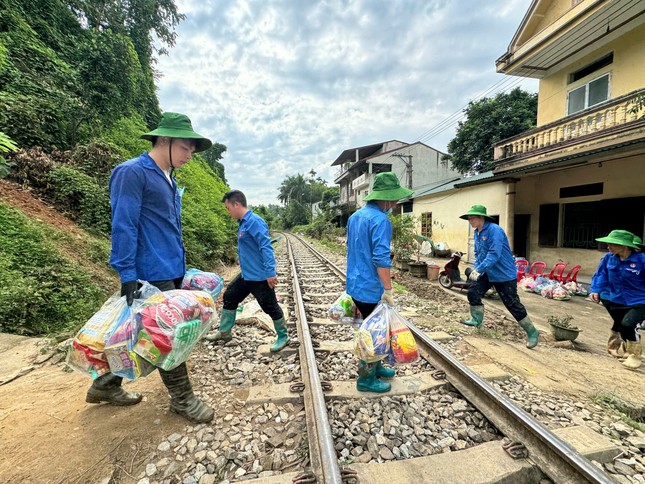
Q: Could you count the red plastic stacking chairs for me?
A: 4